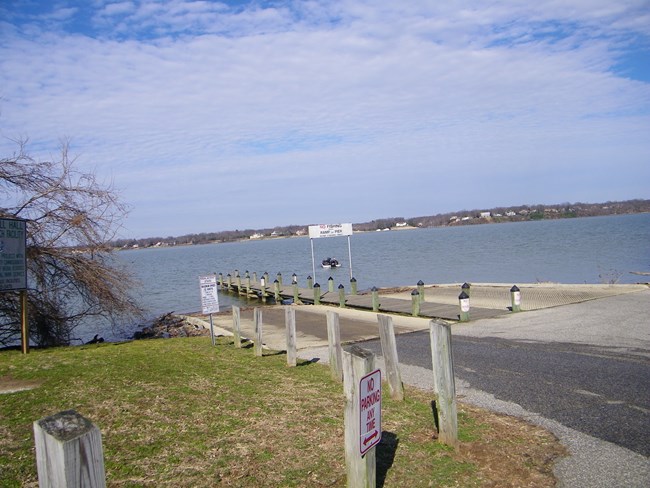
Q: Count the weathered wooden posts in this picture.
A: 8